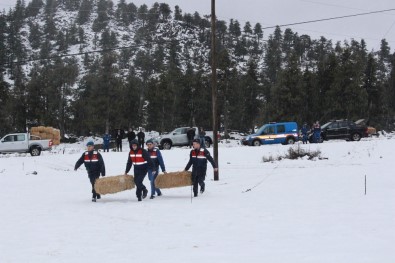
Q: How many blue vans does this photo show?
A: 1